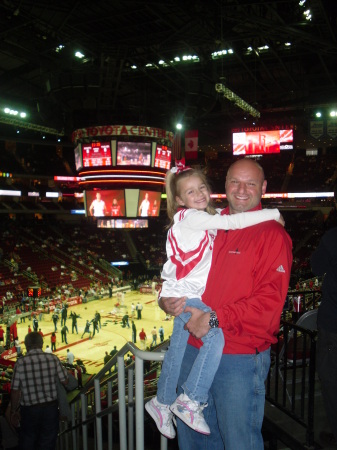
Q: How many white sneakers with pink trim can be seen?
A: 2